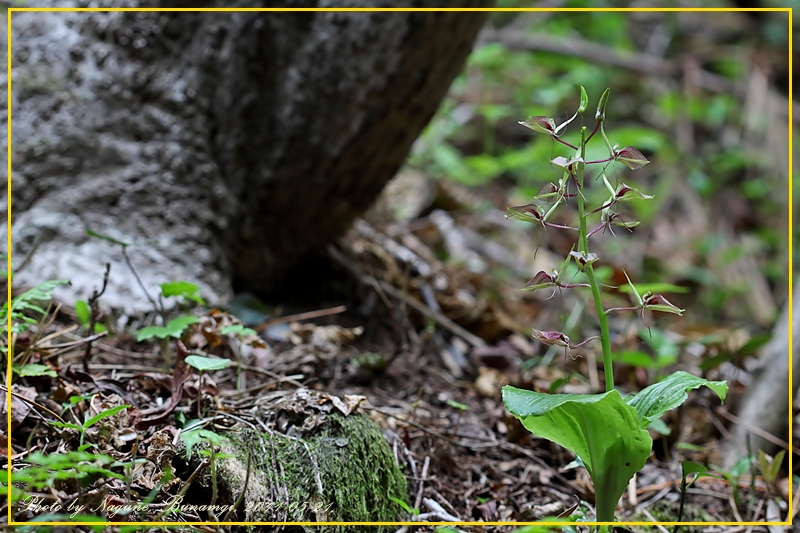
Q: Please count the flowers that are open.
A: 11